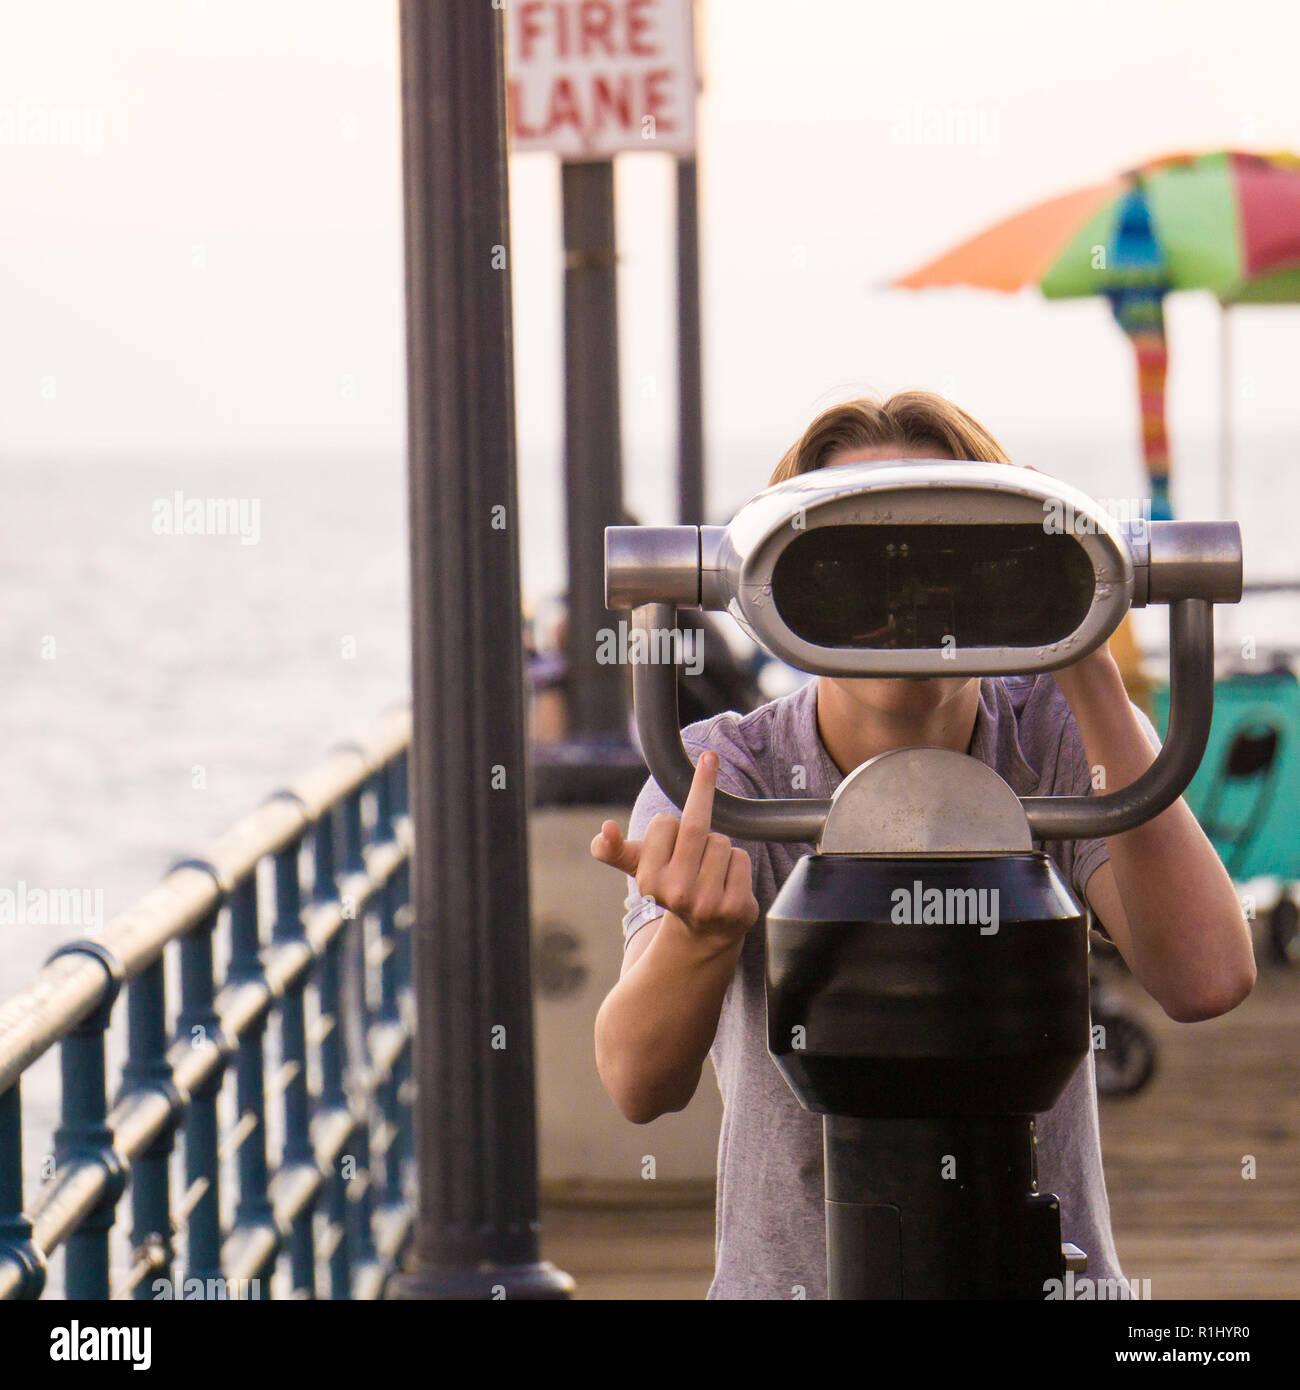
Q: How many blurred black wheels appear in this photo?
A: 2